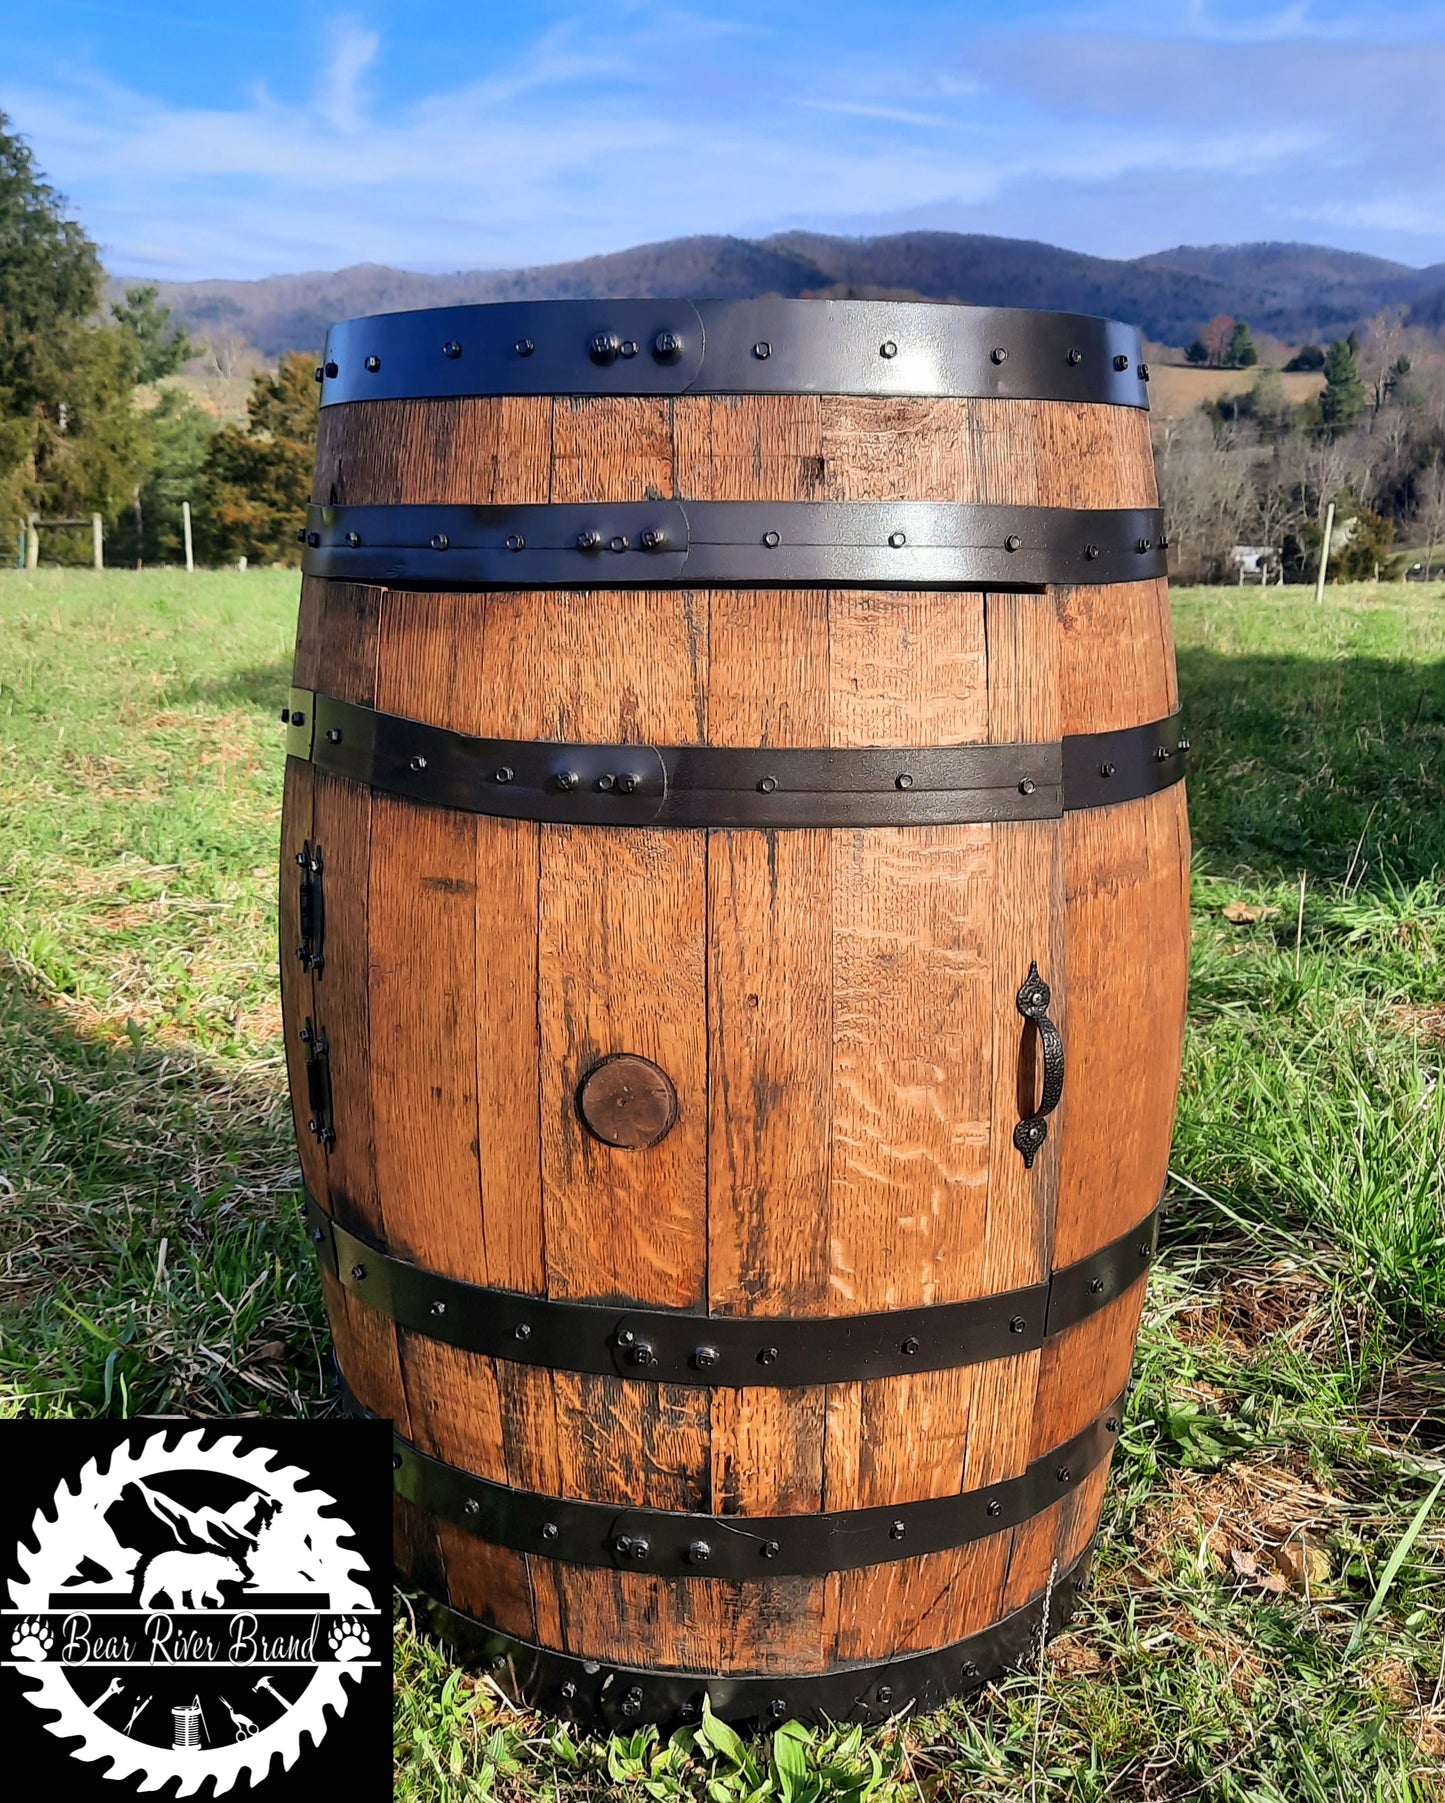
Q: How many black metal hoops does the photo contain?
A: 6